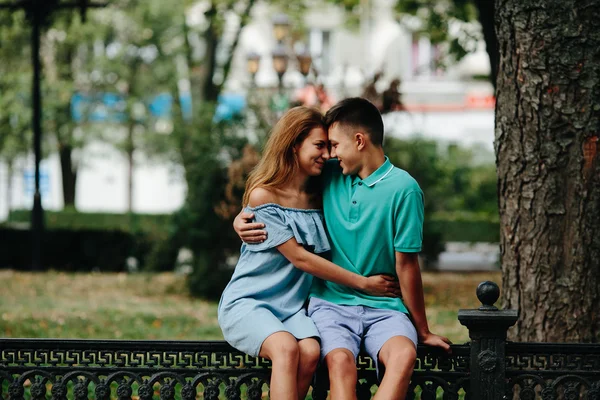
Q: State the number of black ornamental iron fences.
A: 1